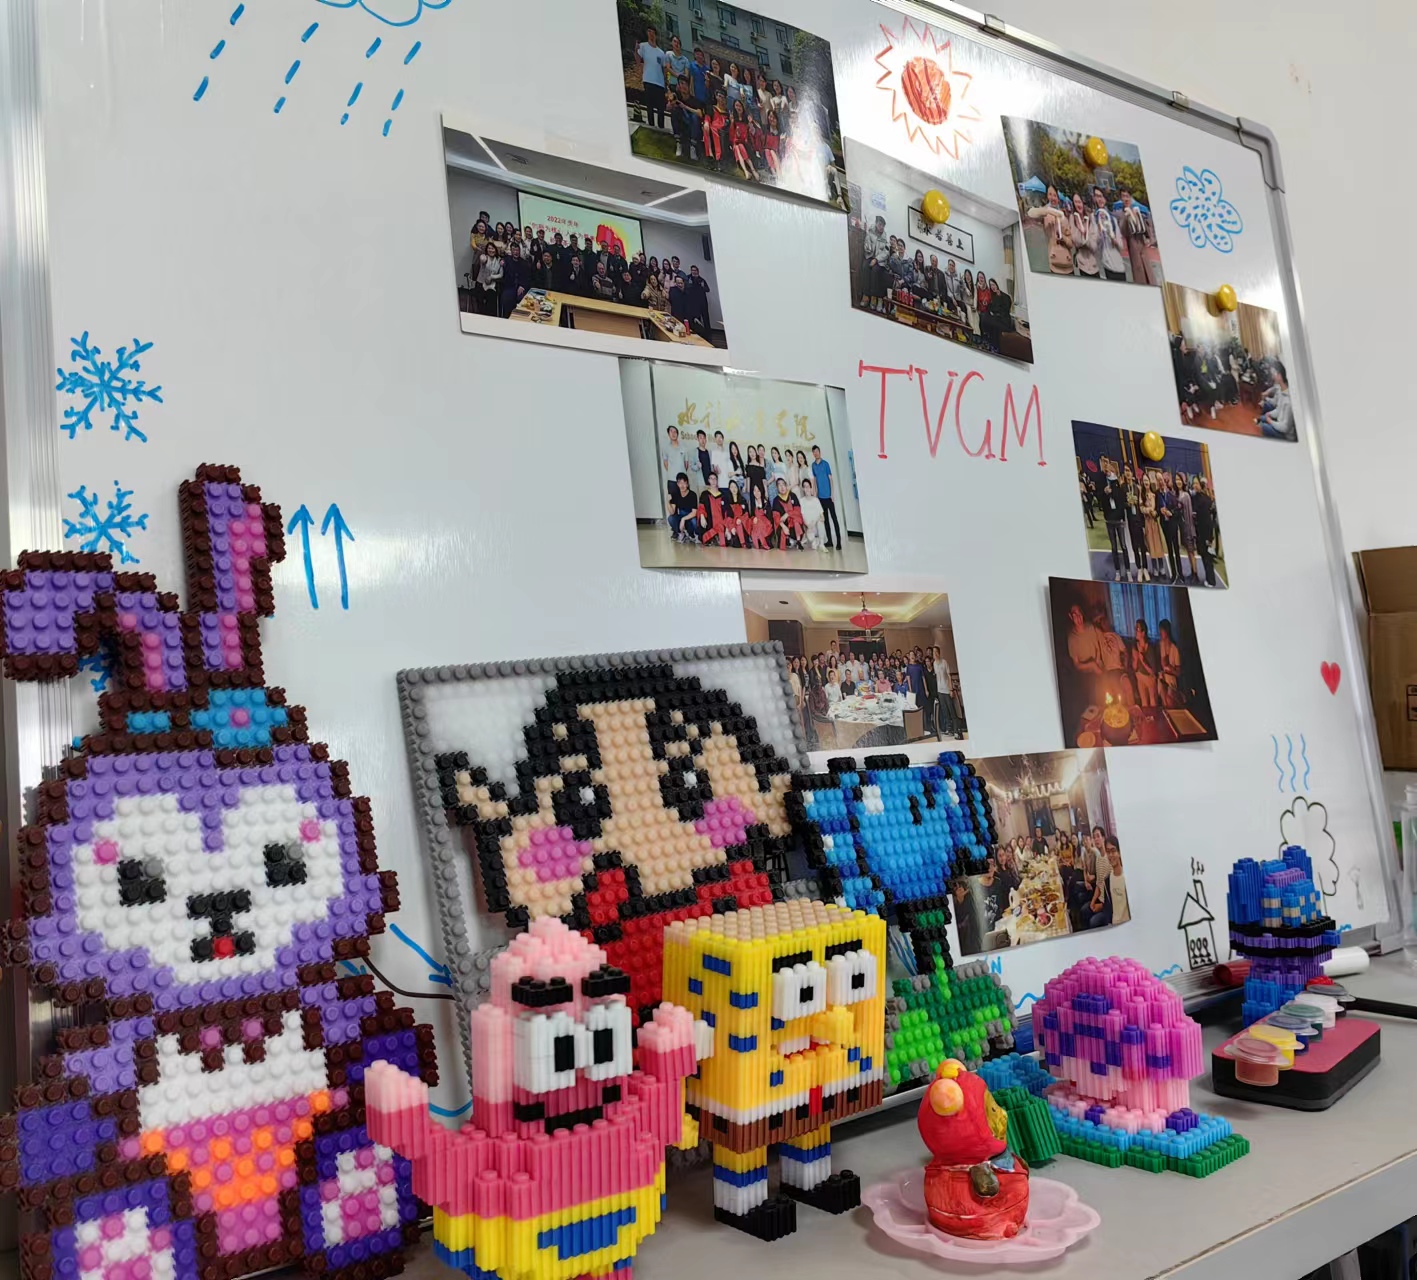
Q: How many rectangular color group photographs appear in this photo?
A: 10